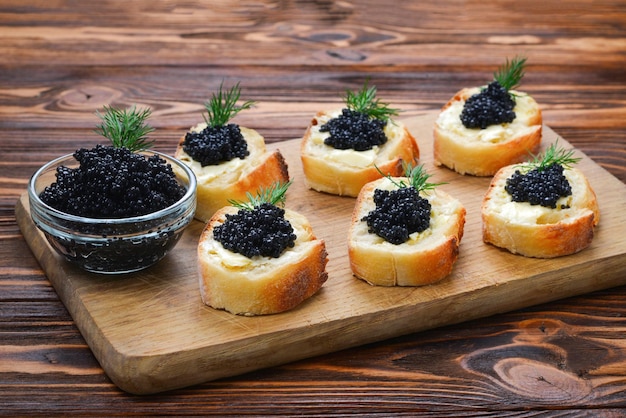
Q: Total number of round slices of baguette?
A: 6